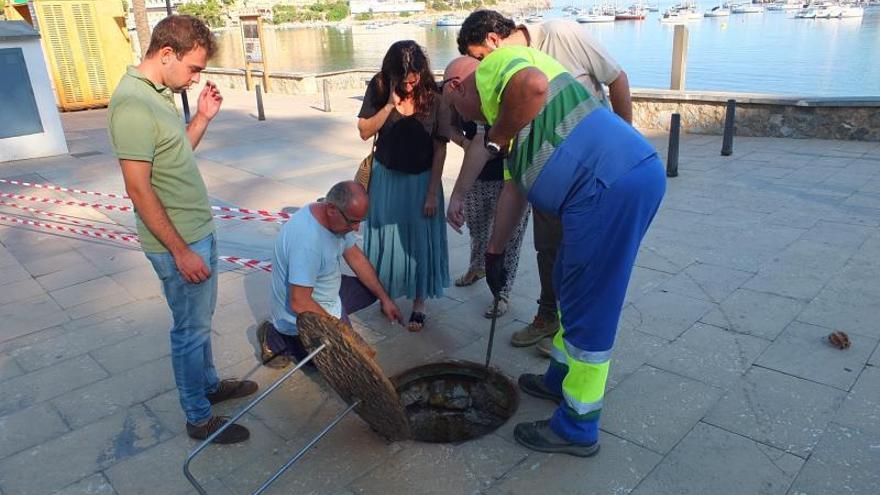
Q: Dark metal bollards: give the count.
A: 4